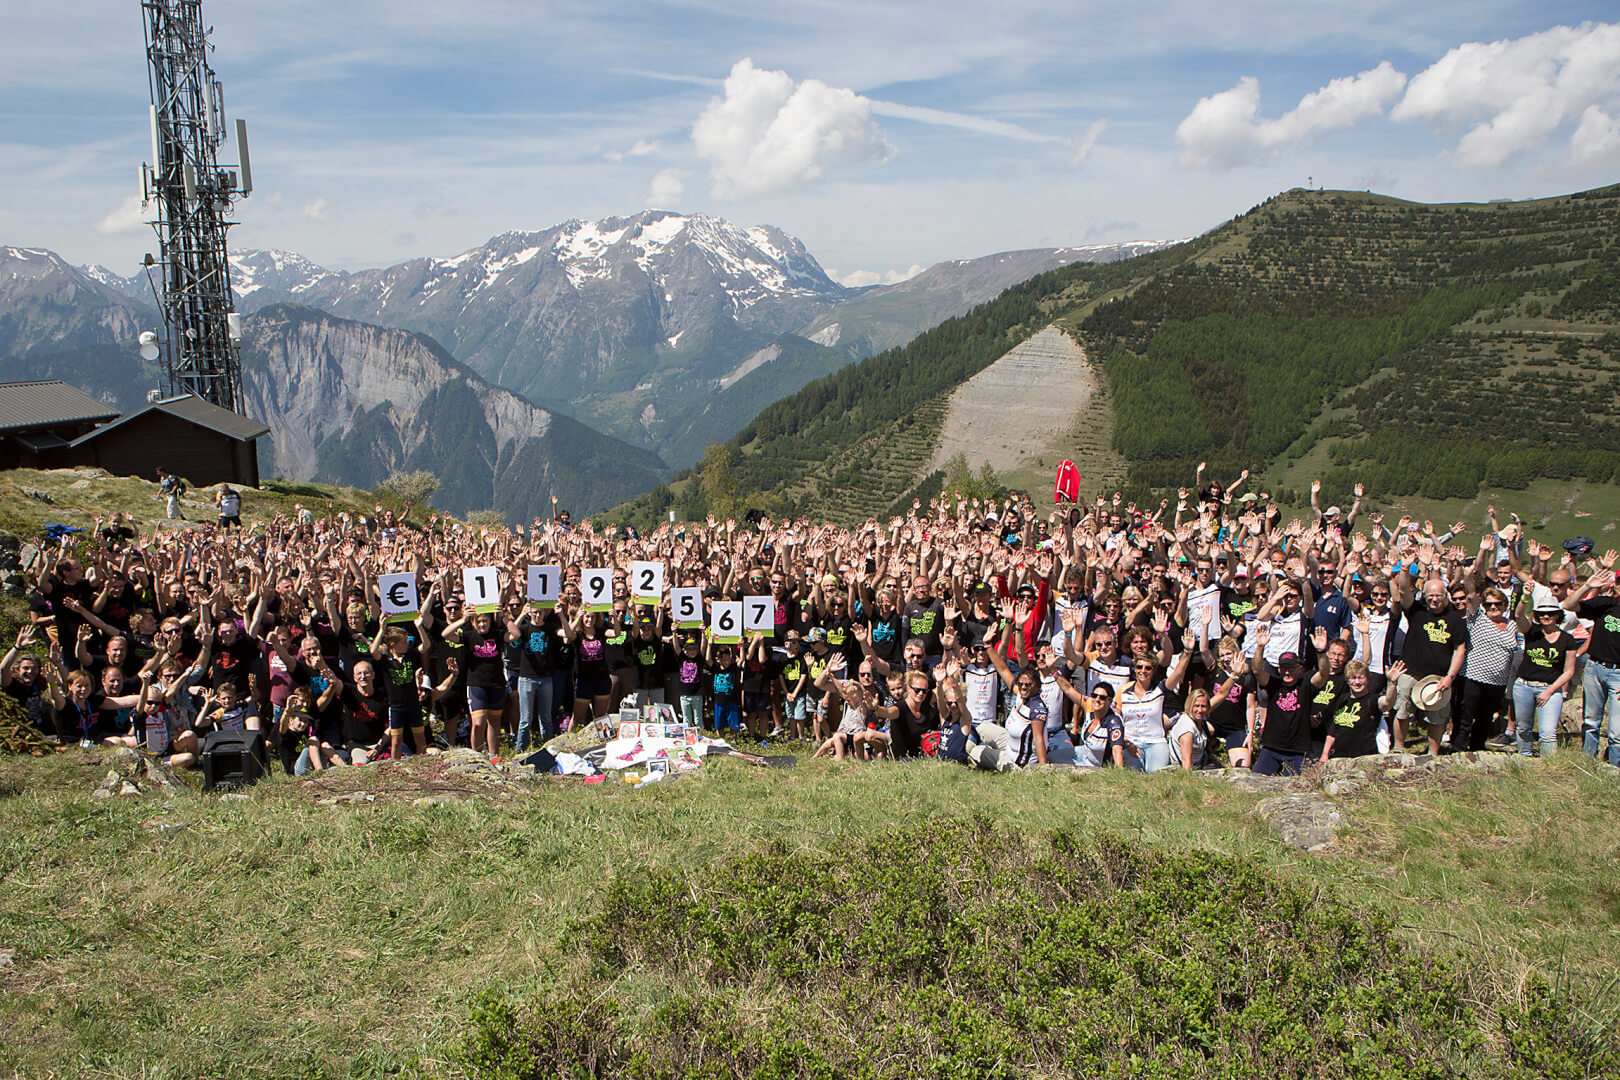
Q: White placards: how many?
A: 8